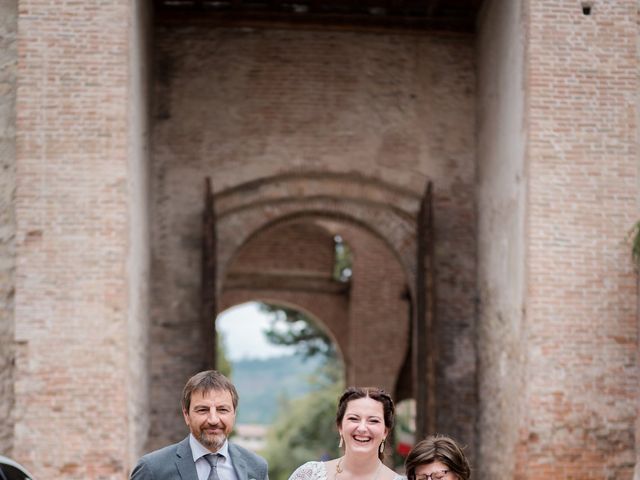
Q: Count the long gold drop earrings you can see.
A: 2